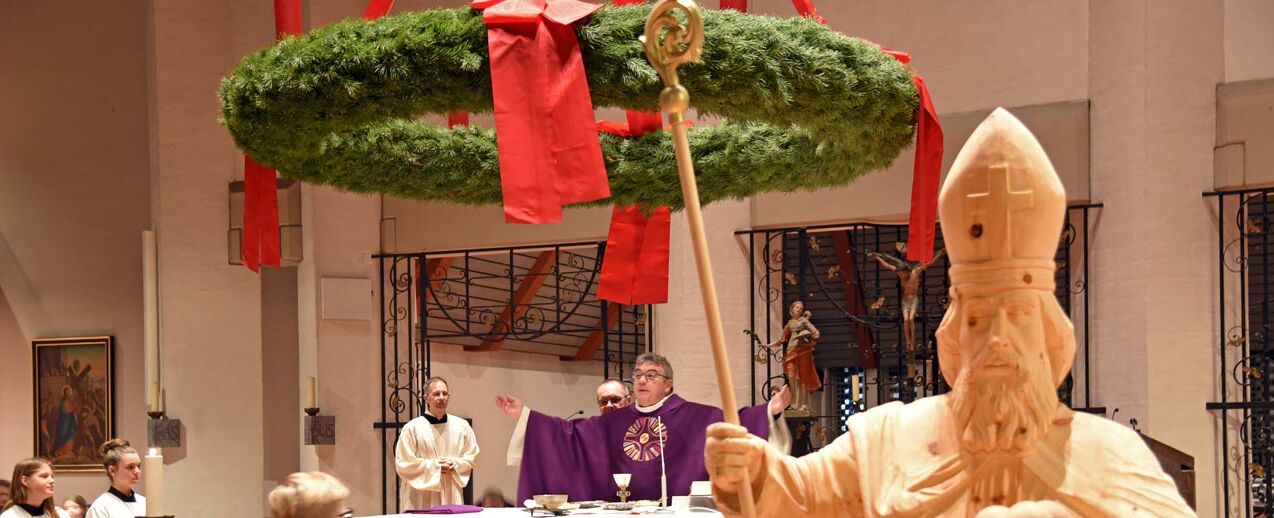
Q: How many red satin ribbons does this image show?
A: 4